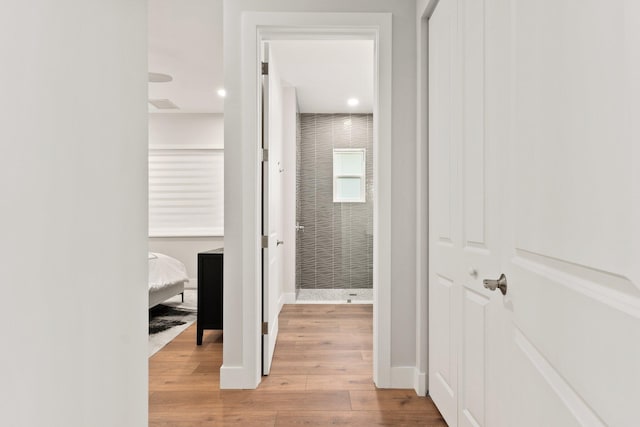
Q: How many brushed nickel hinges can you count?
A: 4